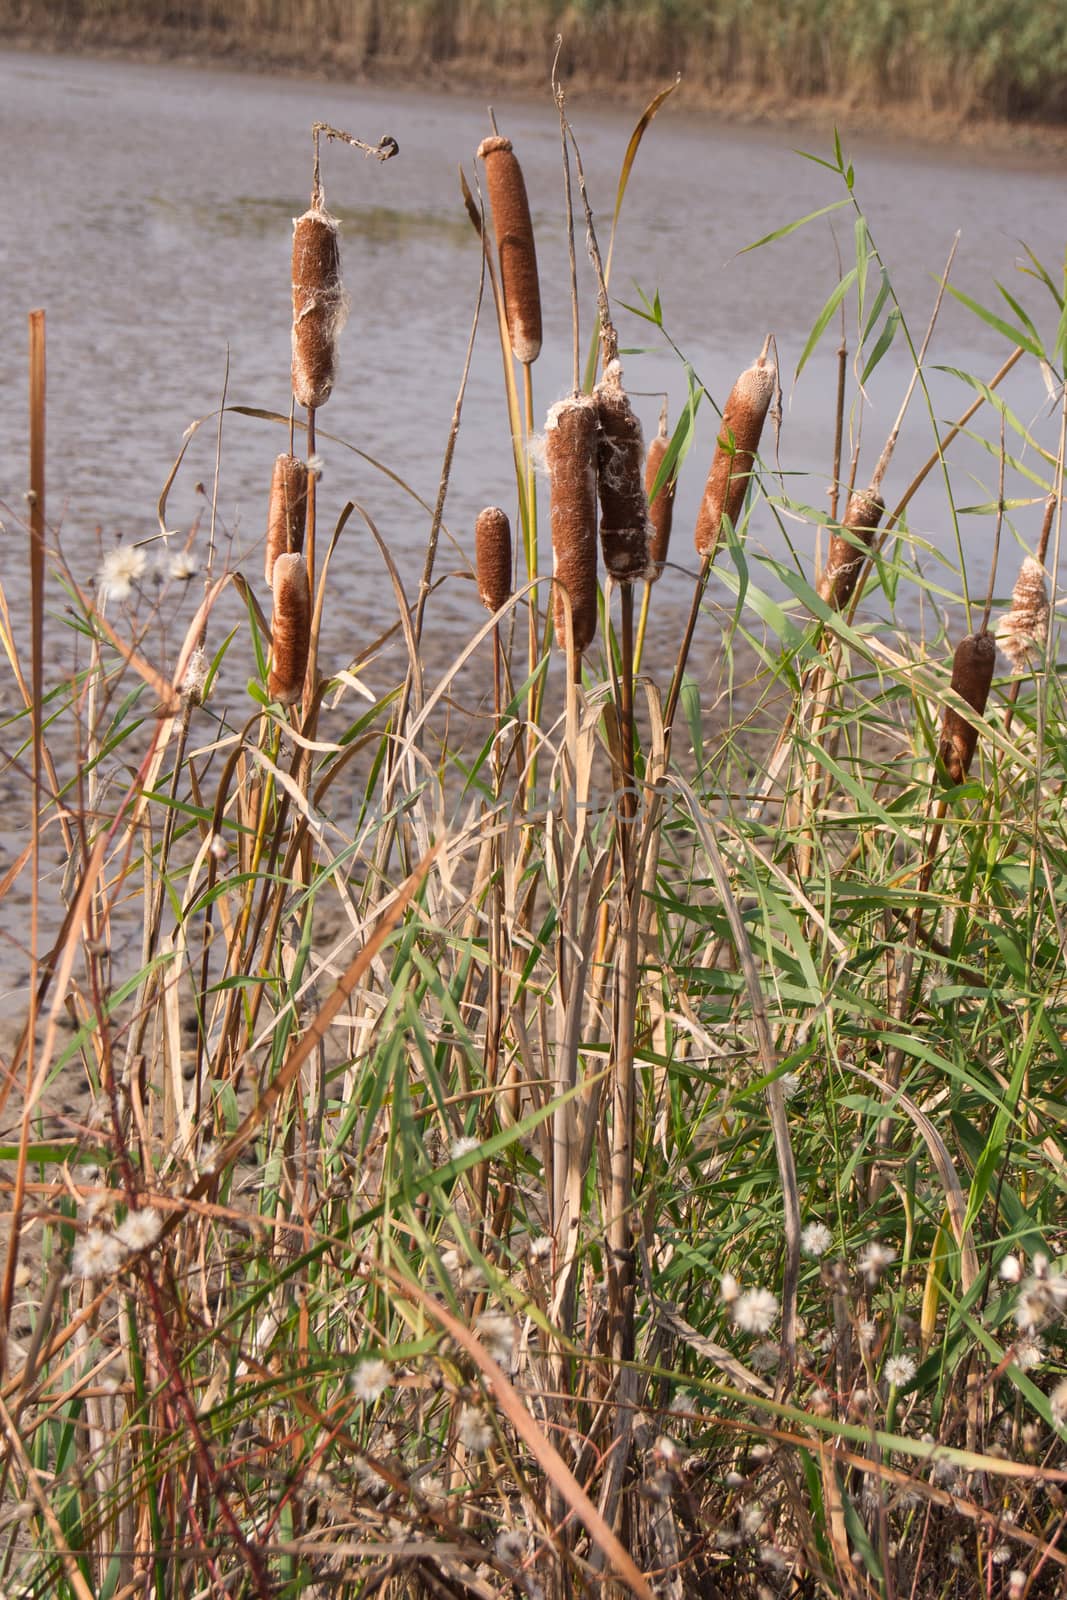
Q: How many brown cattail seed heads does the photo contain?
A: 12